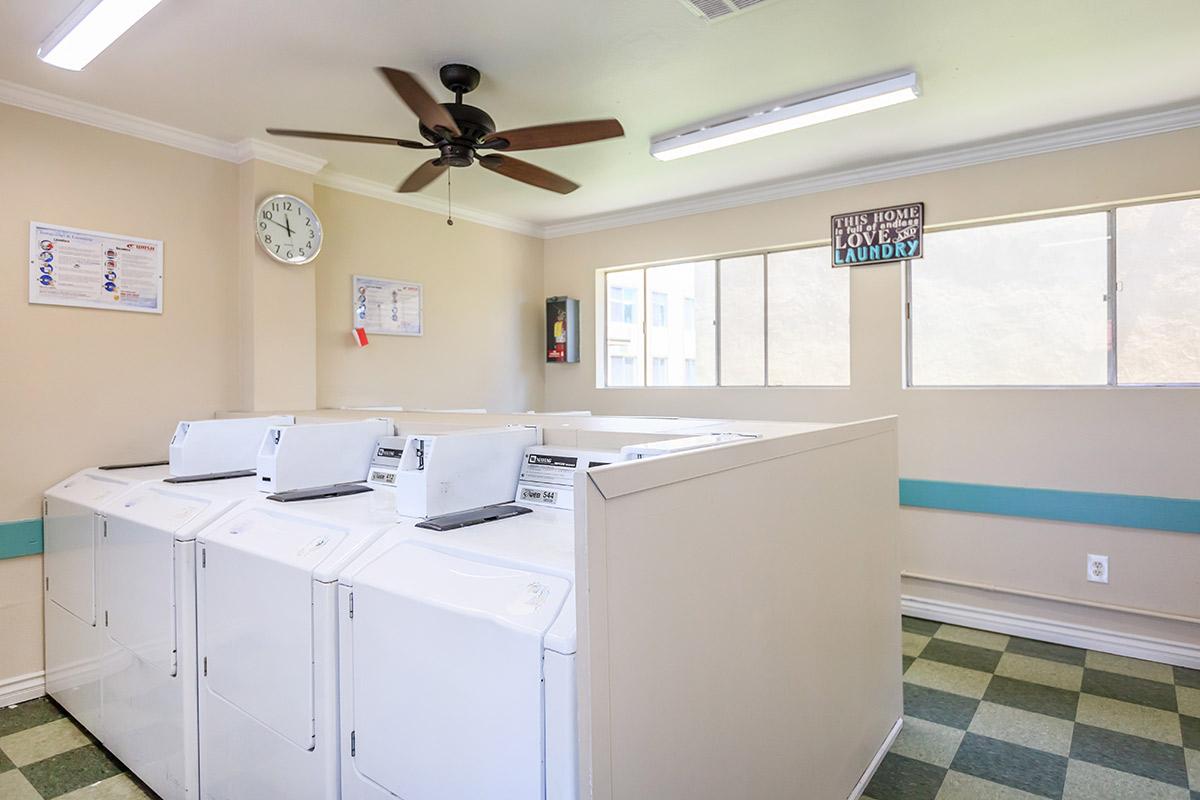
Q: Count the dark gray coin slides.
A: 4